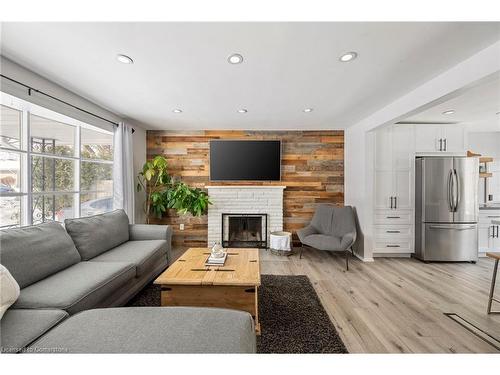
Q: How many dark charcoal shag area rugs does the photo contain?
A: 1